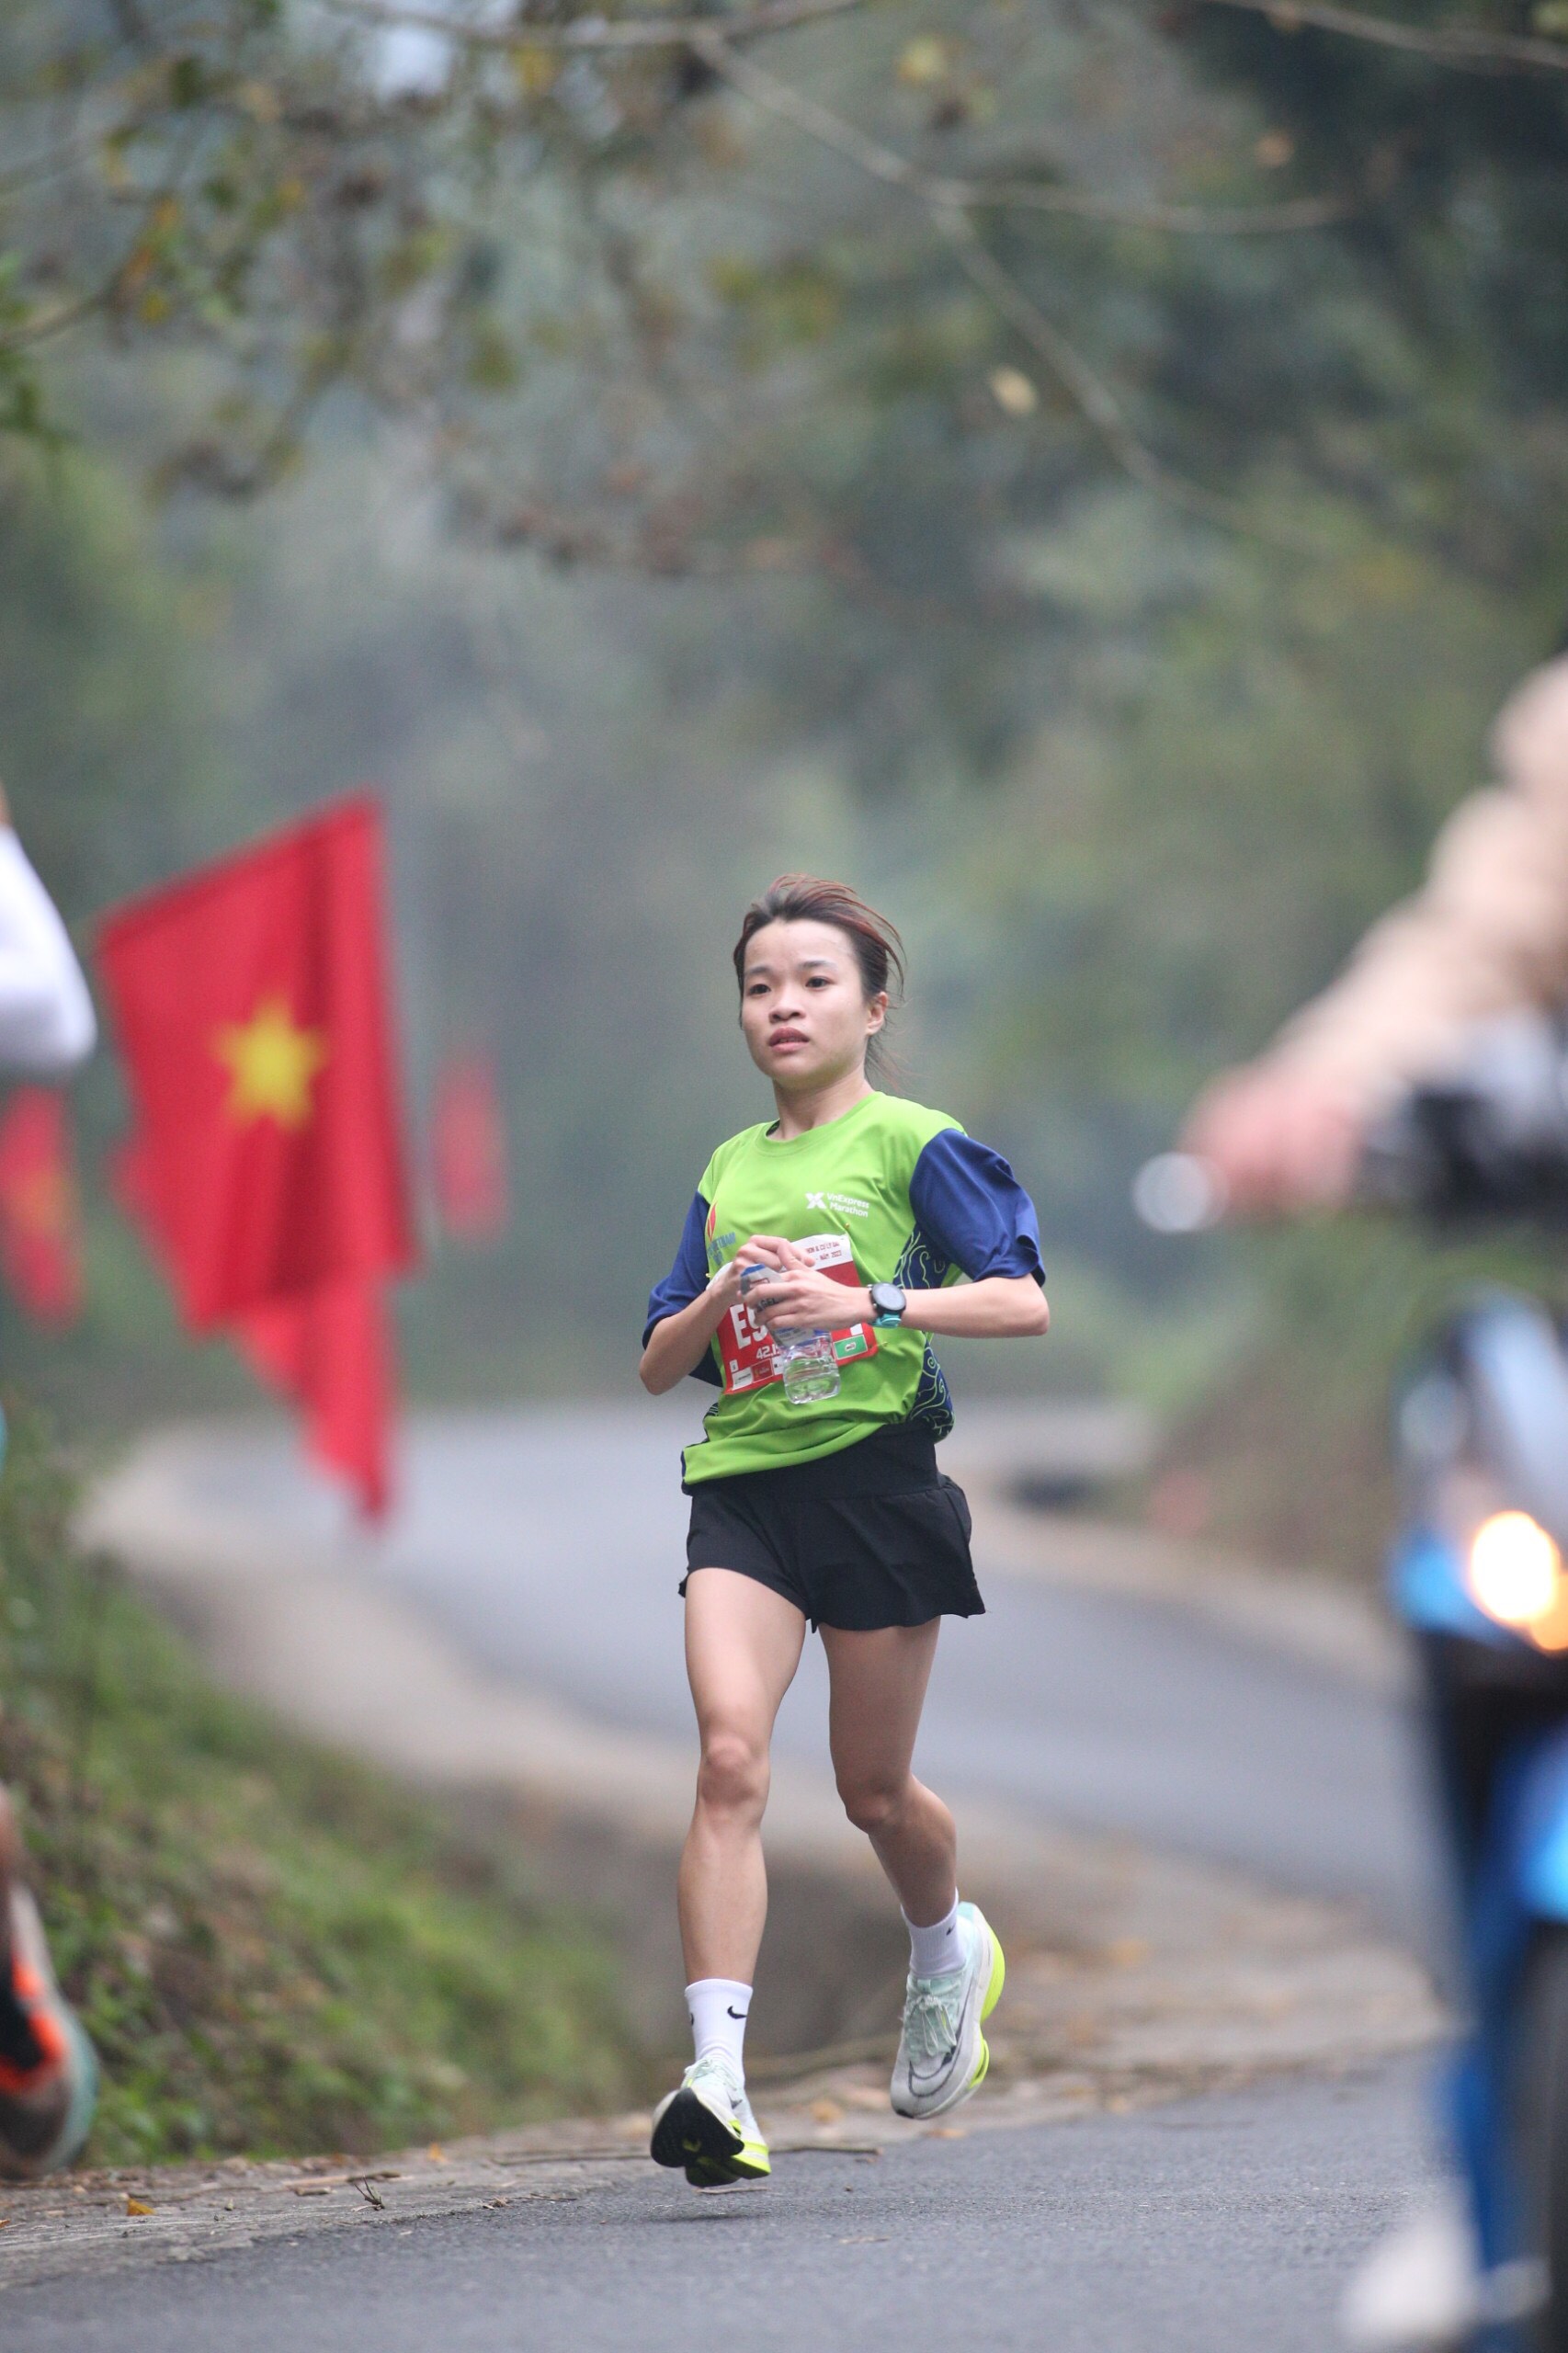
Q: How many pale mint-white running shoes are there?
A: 2